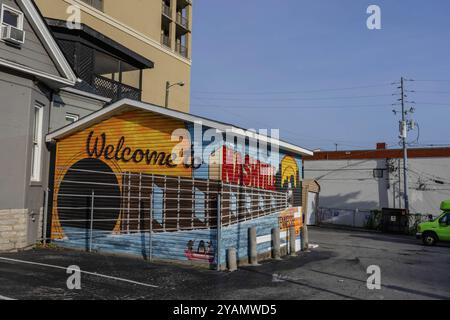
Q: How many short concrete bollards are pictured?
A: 5